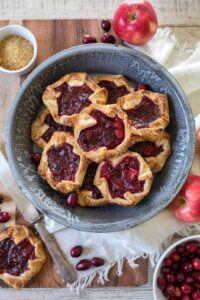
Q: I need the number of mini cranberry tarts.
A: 10